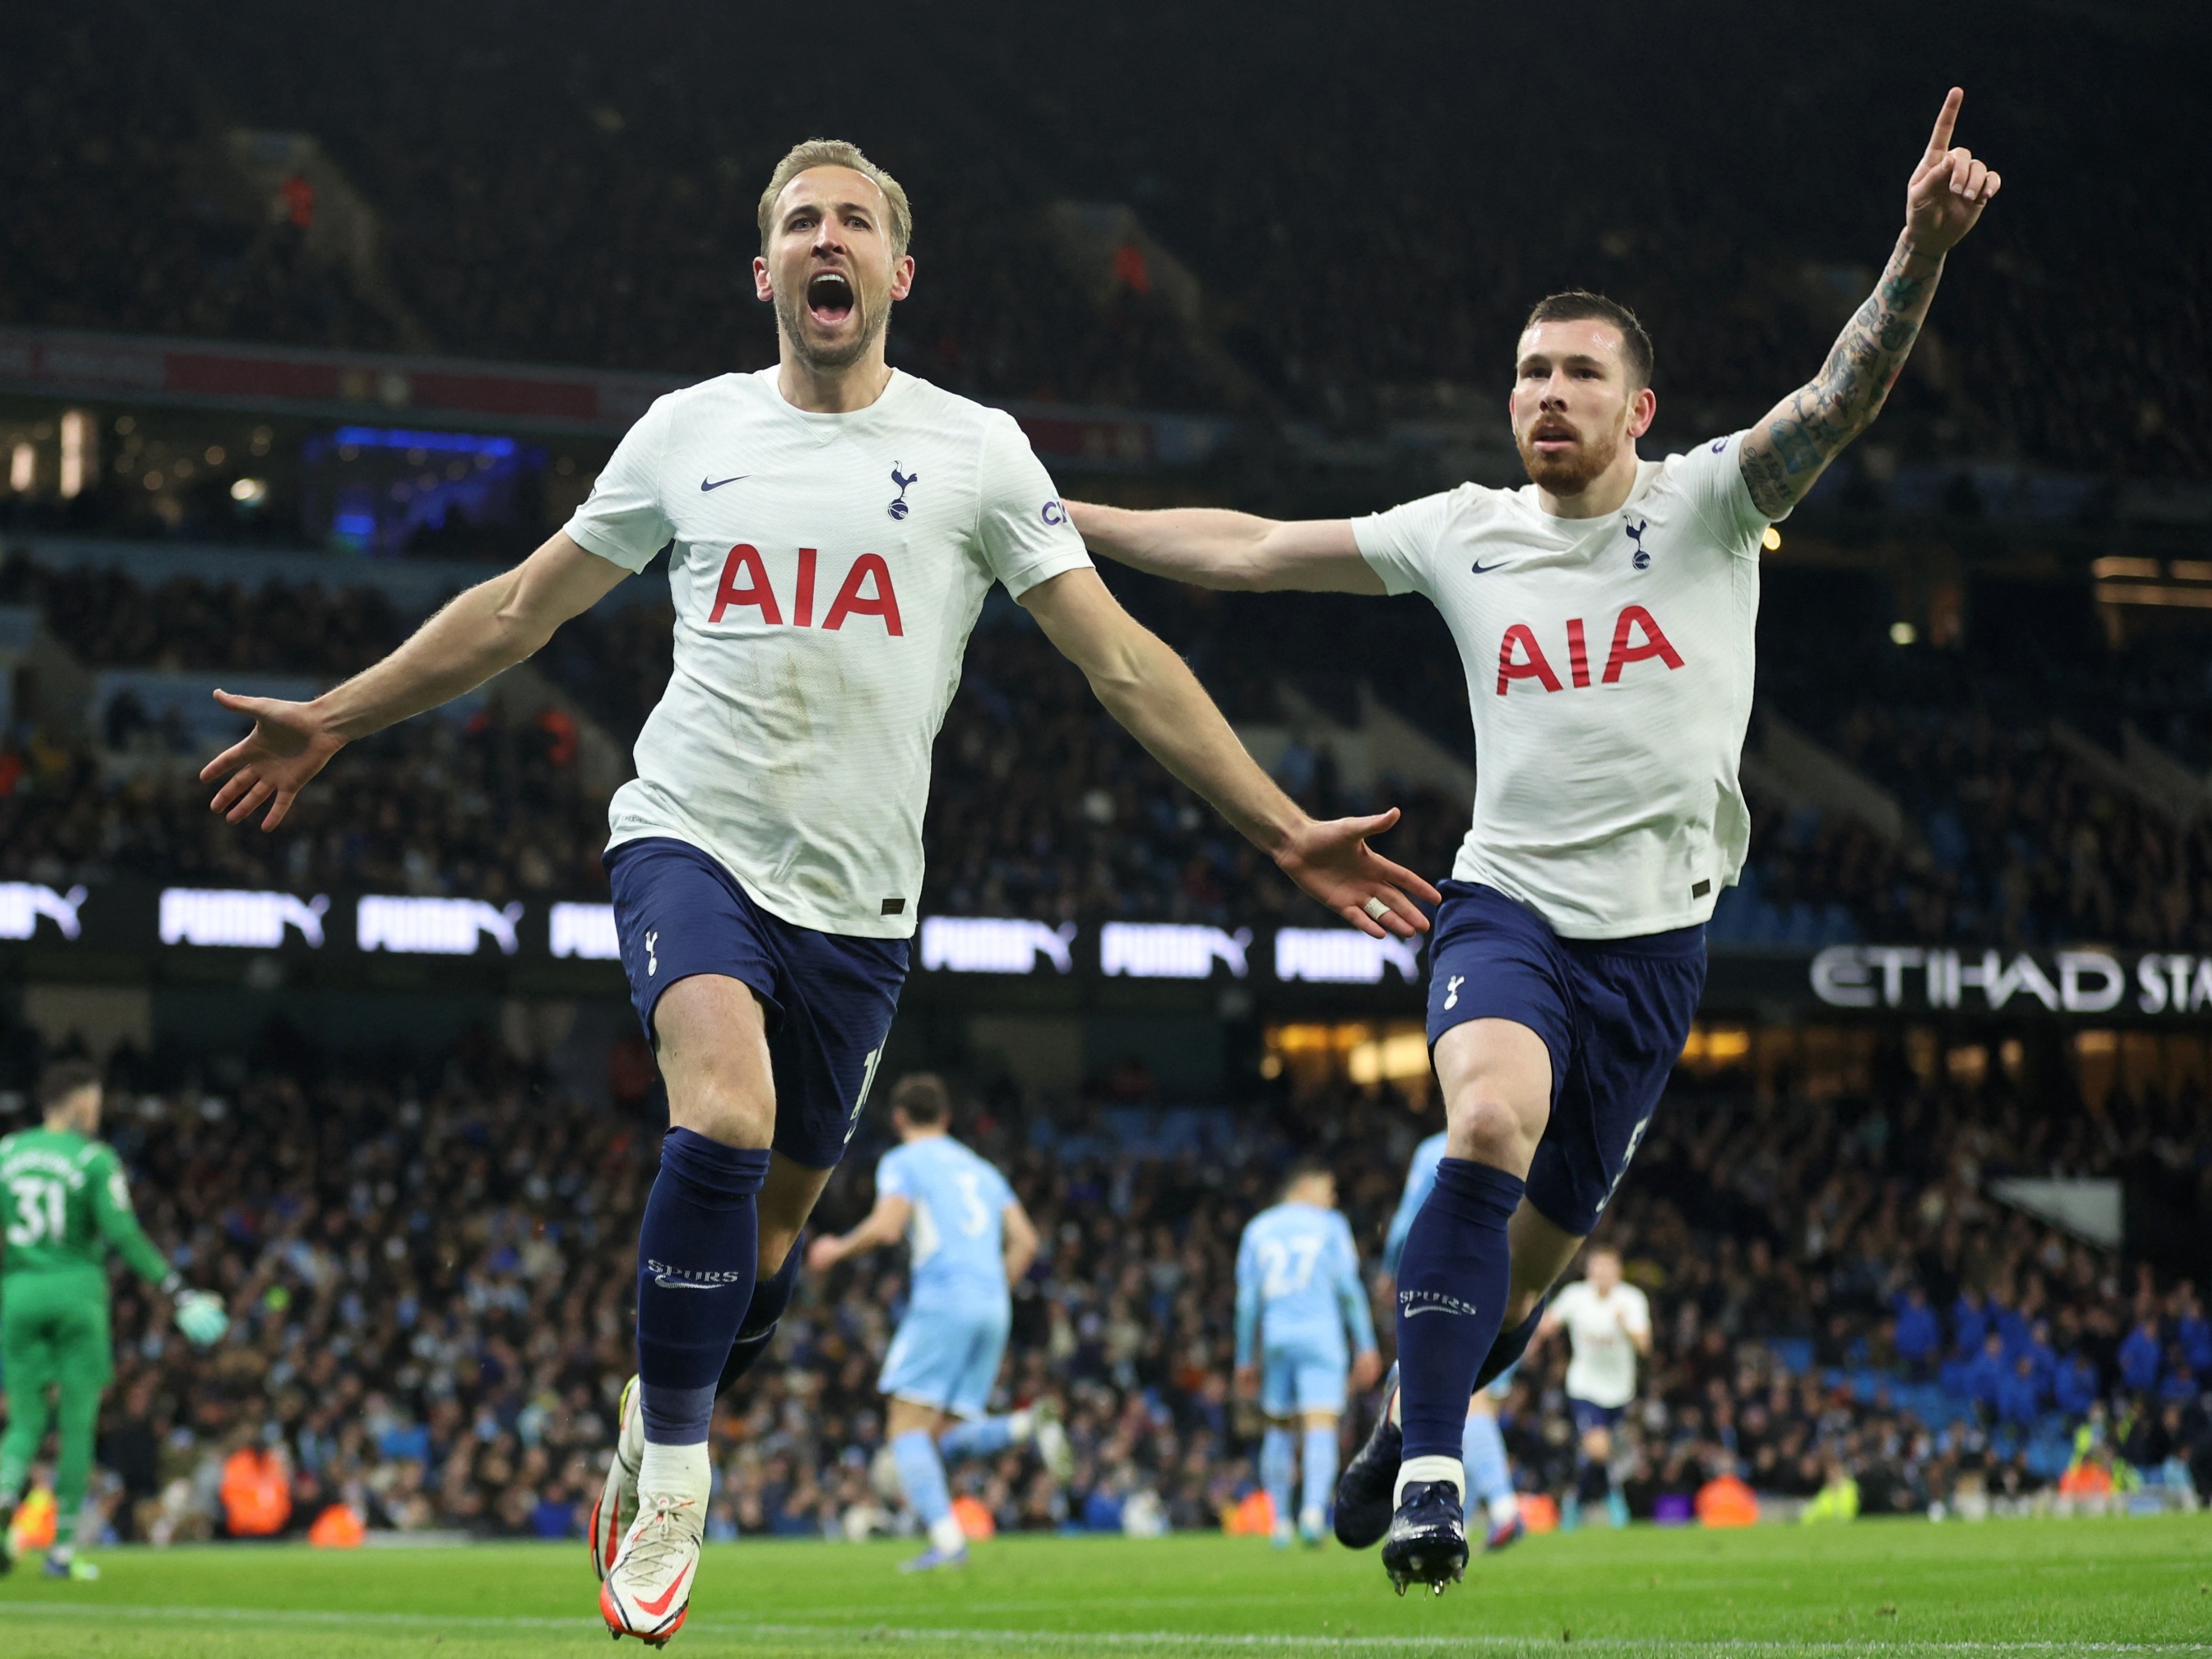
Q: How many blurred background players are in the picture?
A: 5